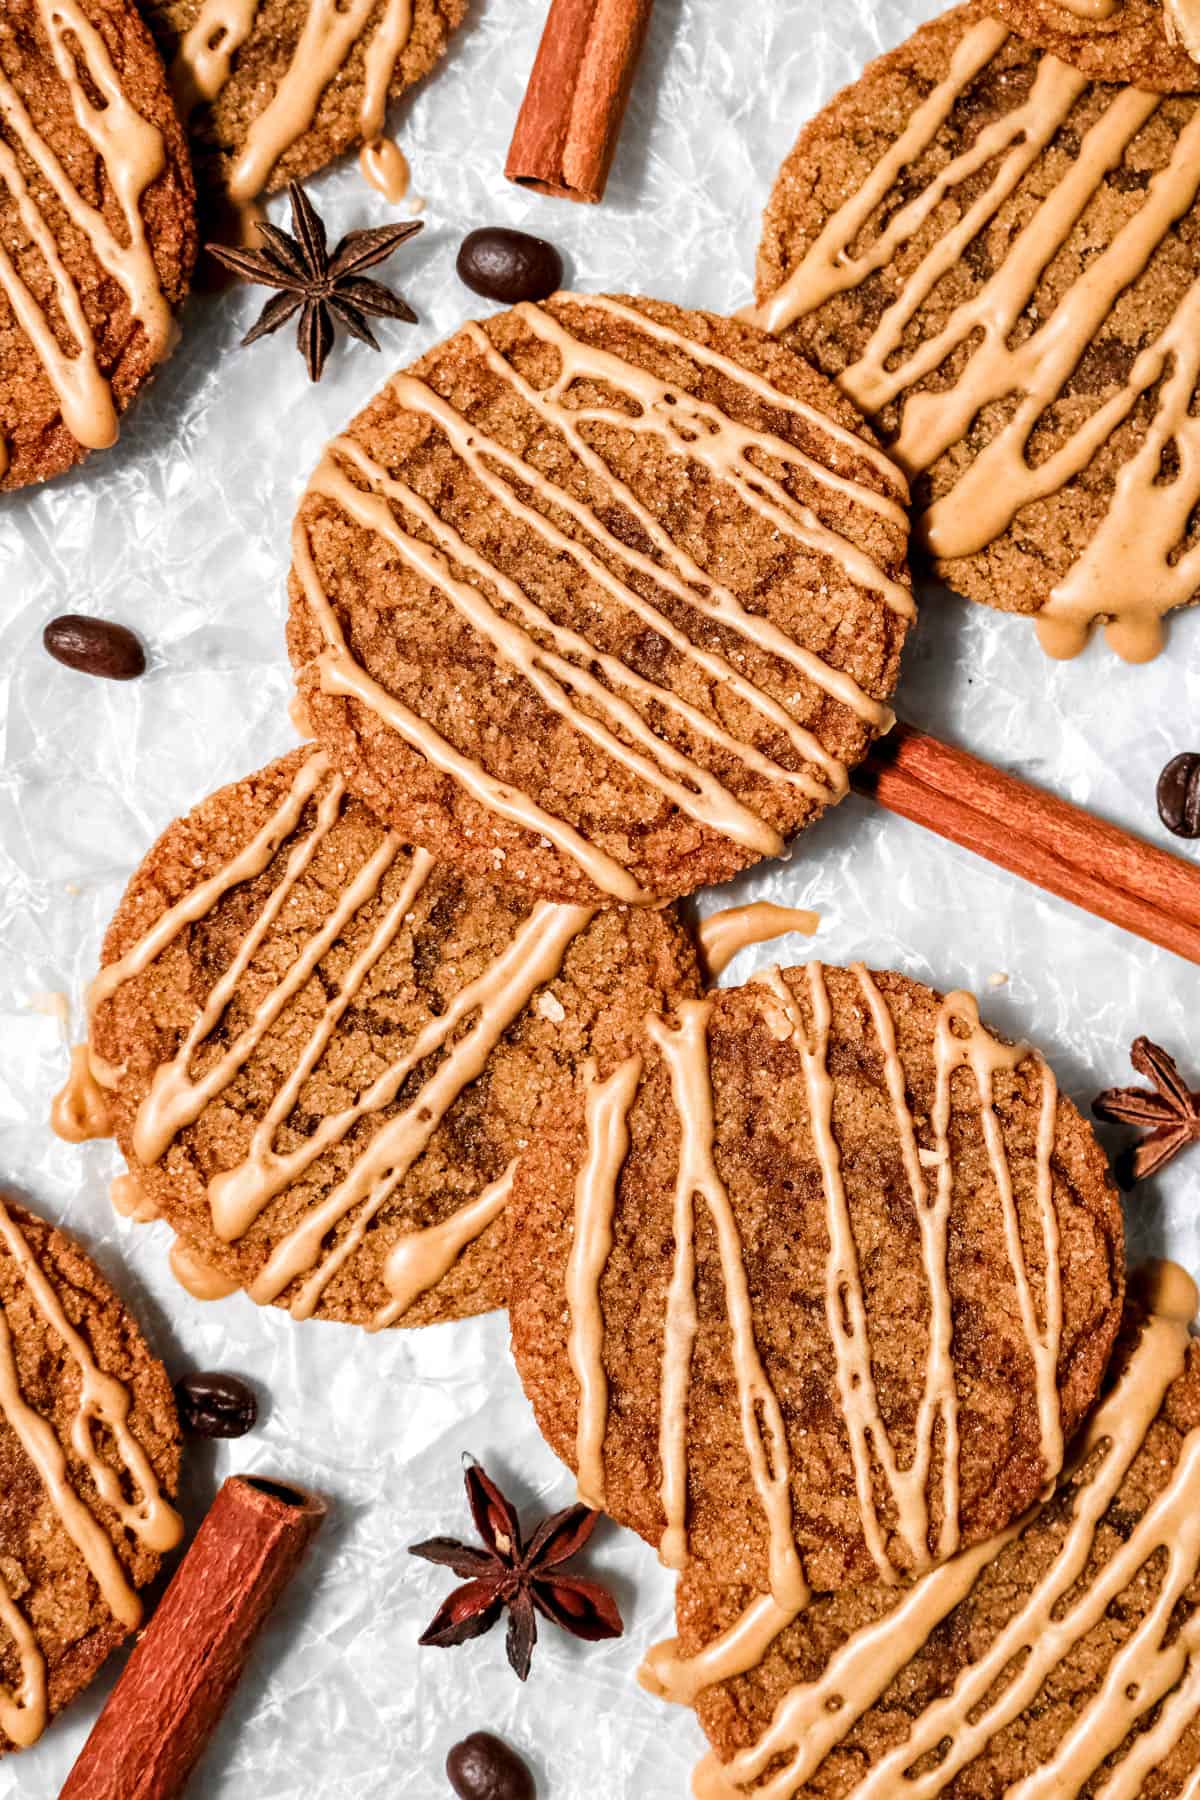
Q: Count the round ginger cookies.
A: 9